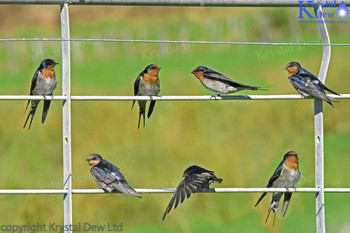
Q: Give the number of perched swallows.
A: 7